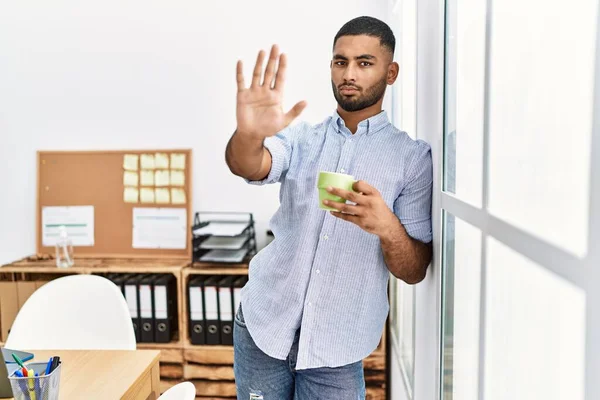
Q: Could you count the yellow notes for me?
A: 12